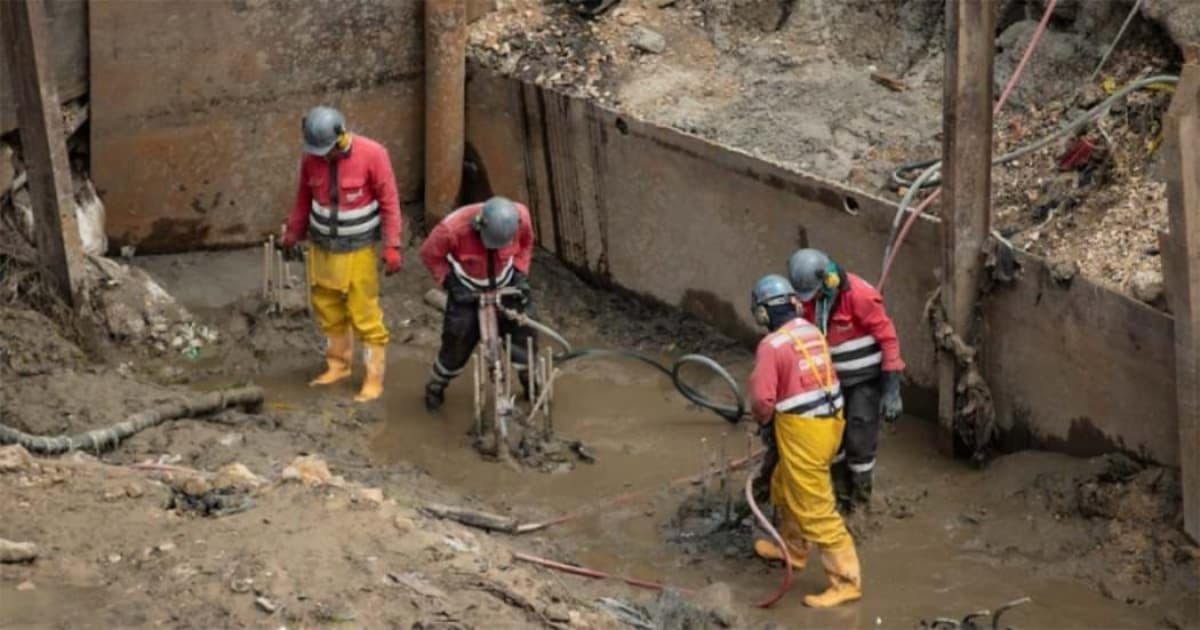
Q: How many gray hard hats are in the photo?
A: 4